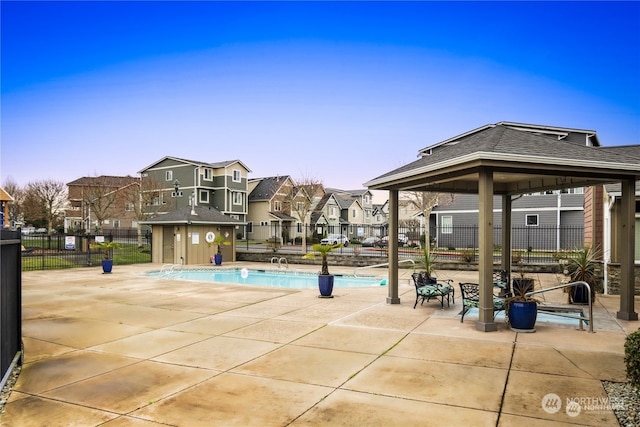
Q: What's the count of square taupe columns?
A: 4